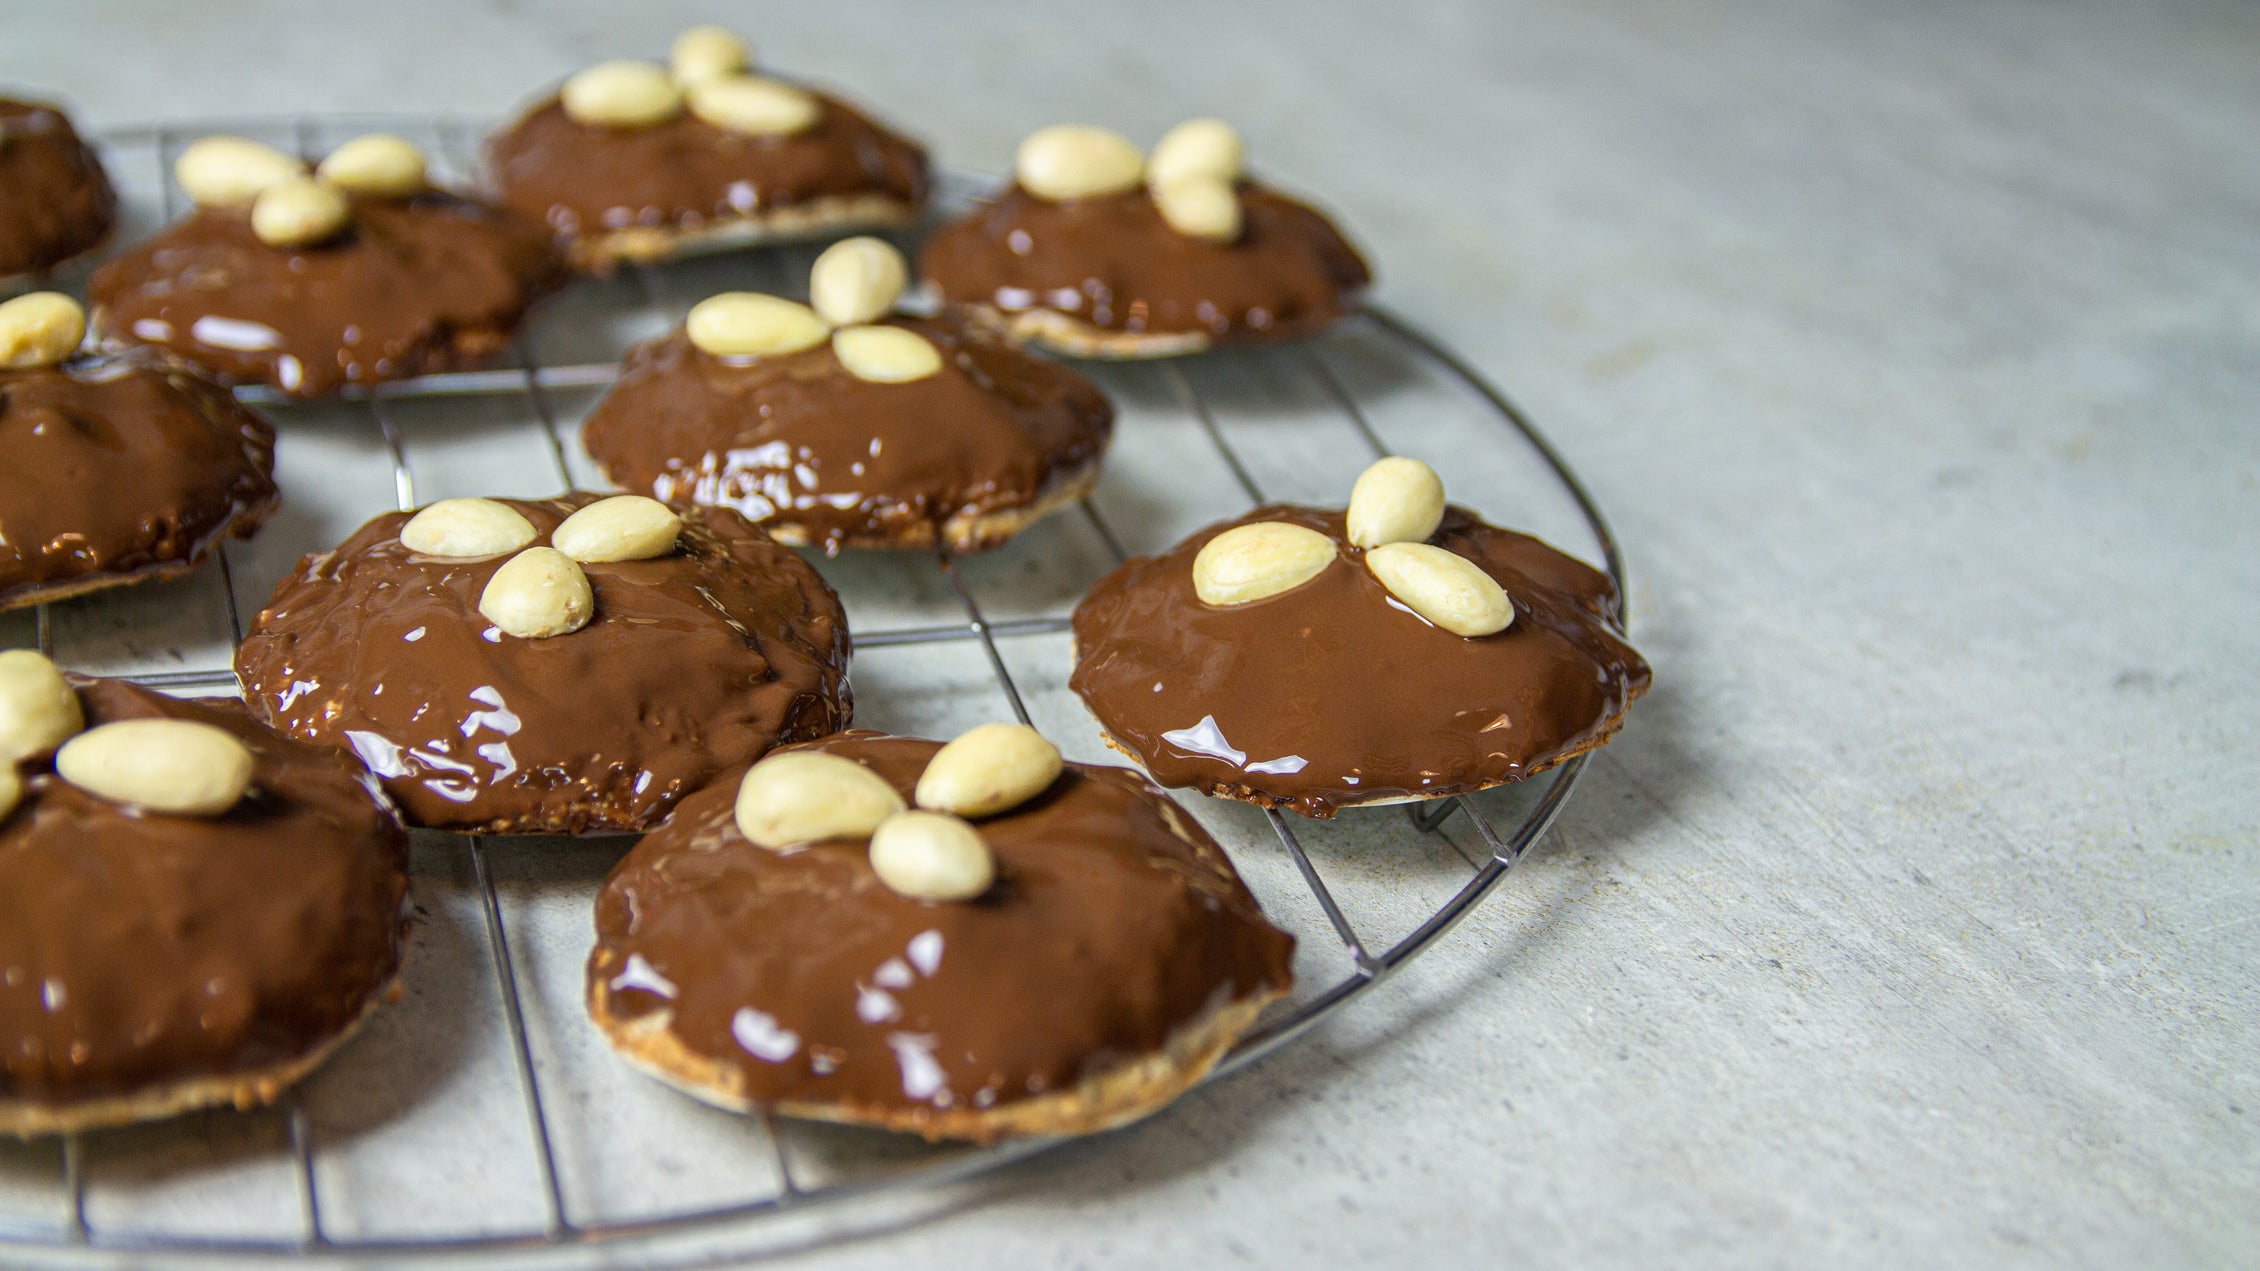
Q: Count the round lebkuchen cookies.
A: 10